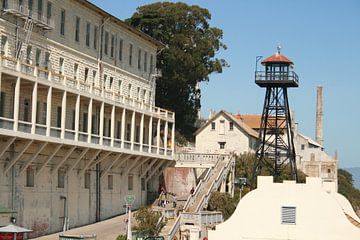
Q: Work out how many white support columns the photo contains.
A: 15